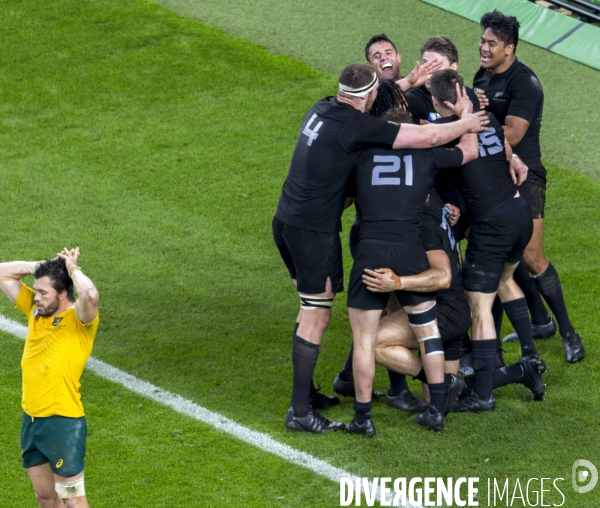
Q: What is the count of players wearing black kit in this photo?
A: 8